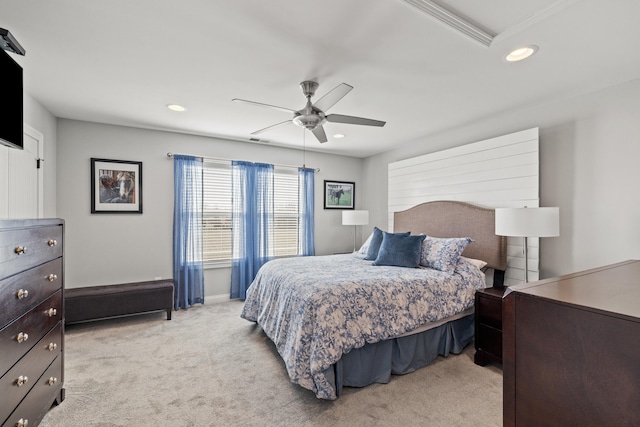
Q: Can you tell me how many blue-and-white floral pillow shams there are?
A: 2